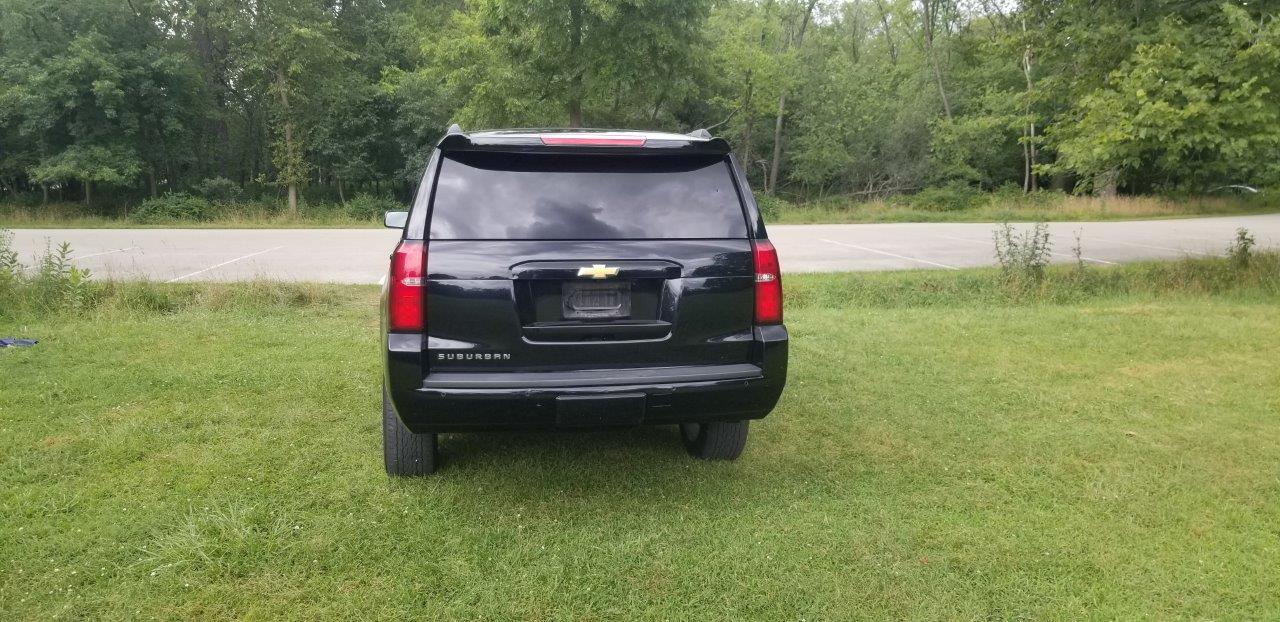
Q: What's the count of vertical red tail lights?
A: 2